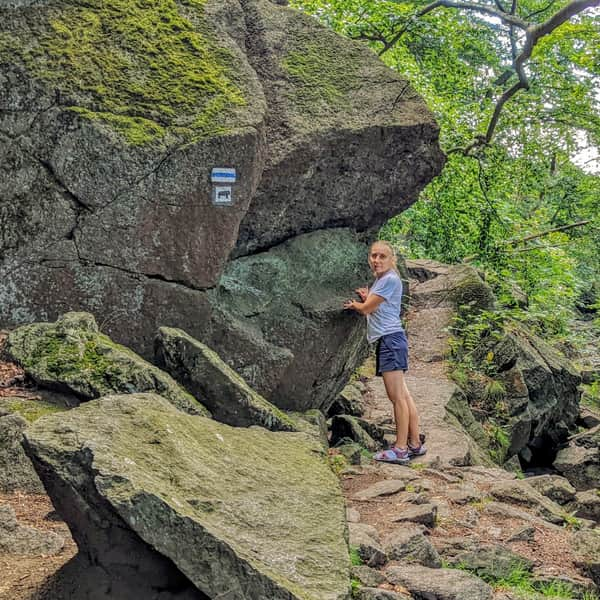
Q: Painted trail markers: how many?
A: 2